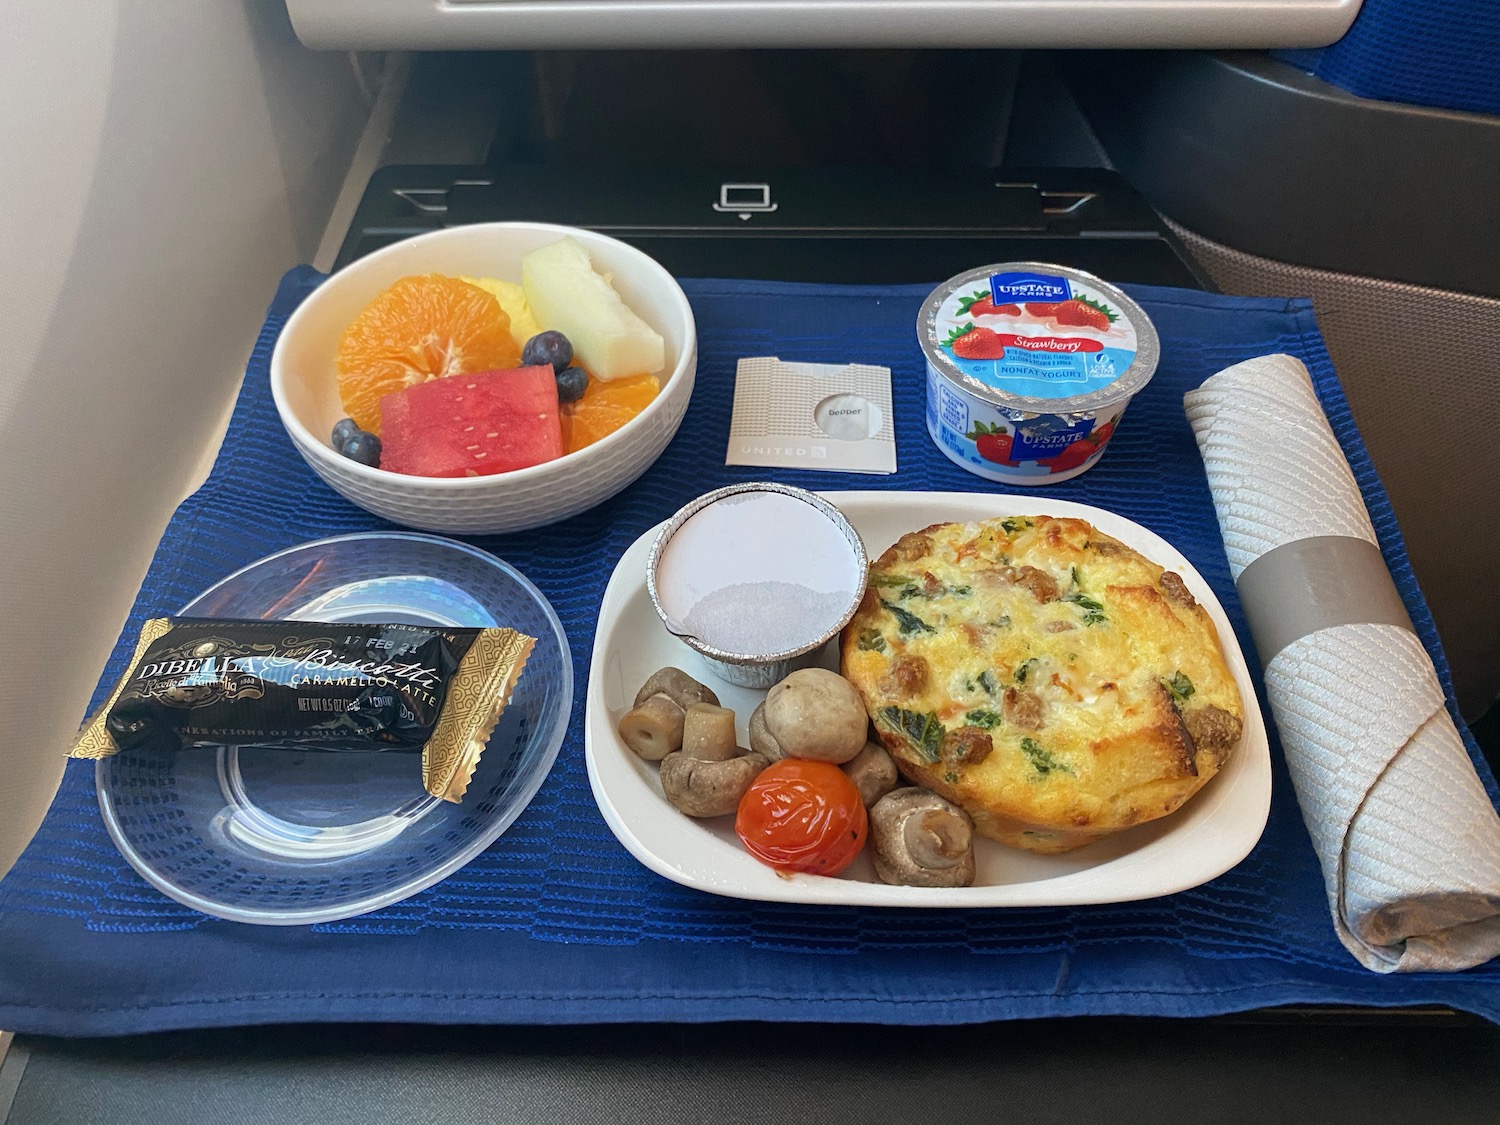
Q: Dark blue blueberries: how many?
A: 4